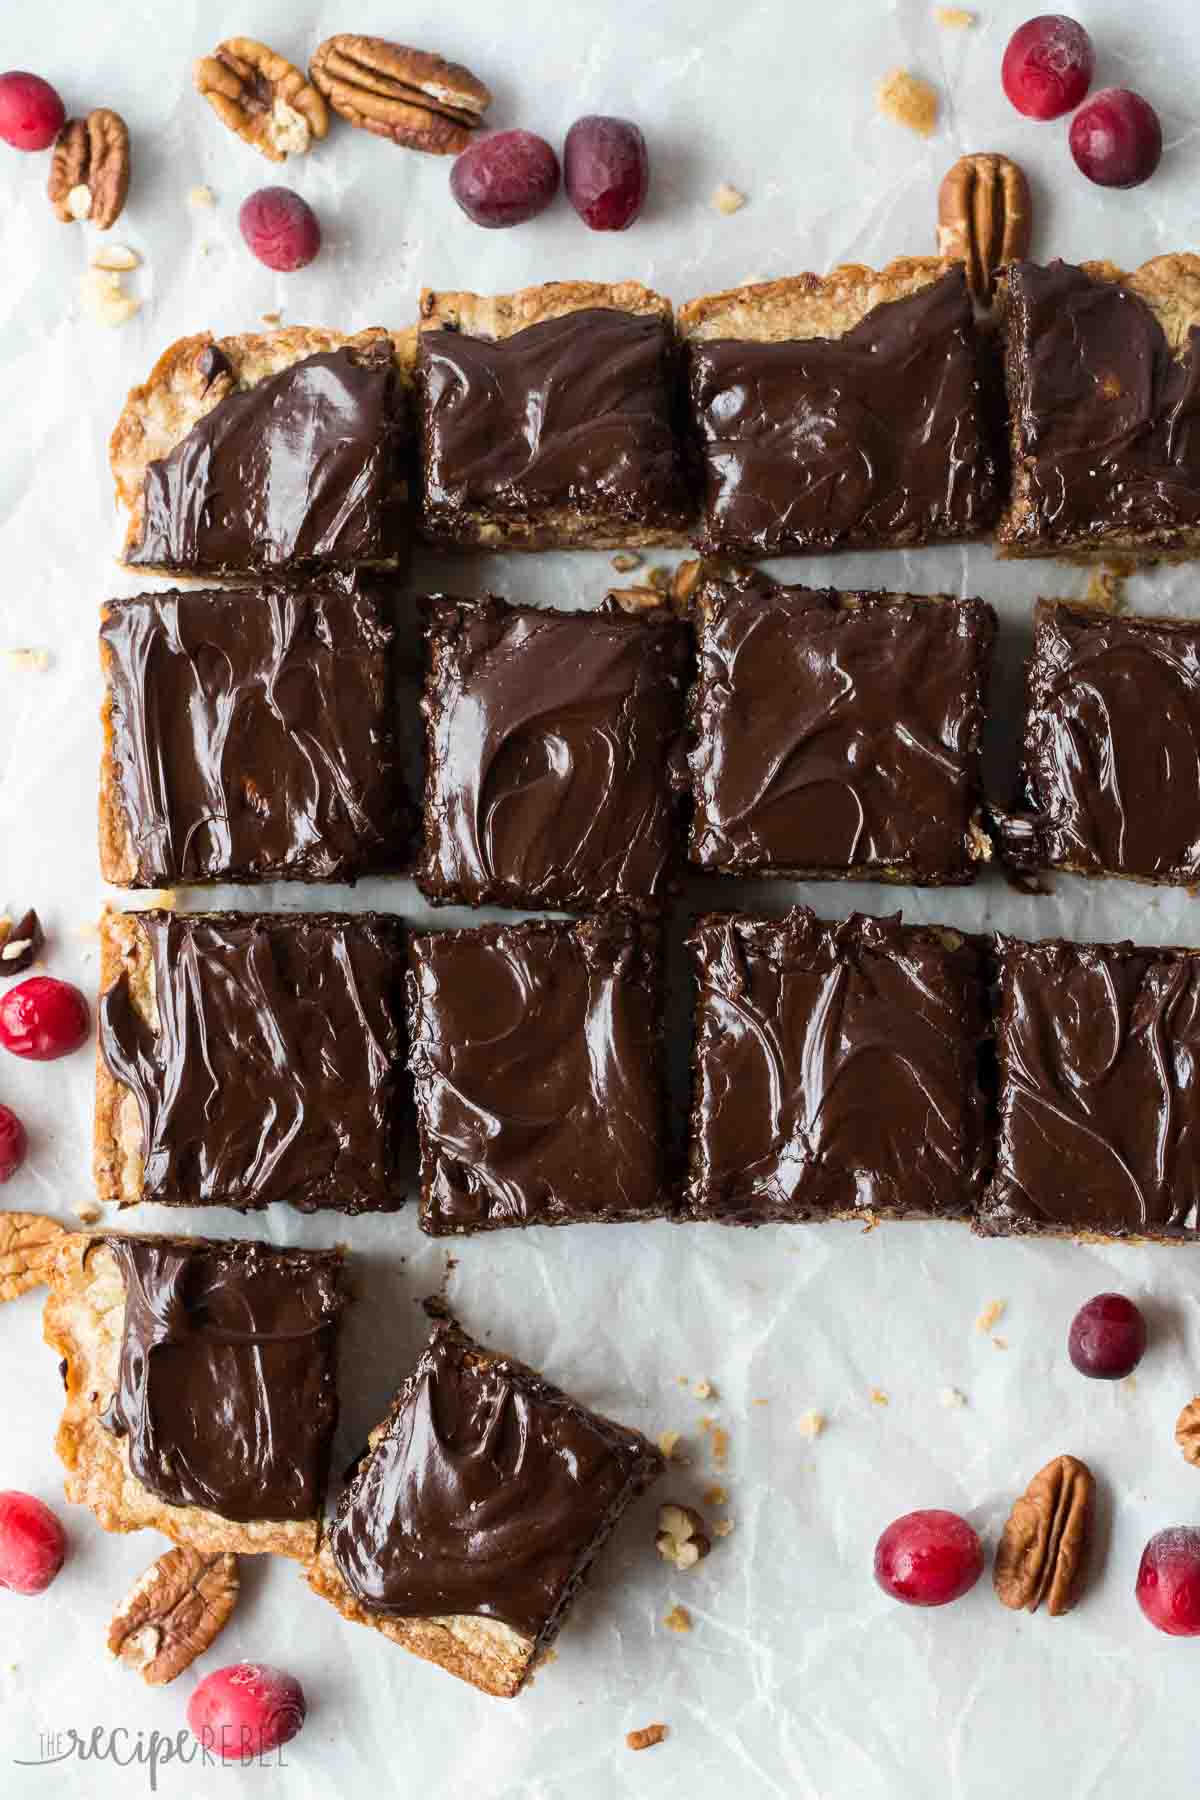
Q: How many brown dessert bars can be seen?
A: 14